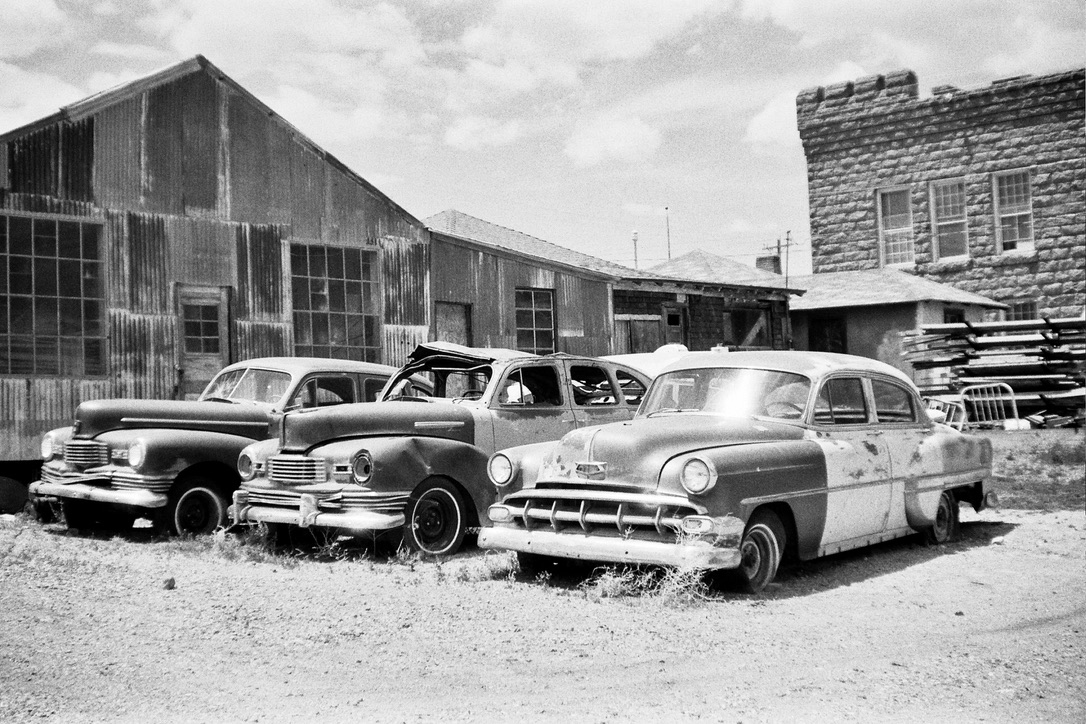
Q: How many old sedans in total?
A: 3